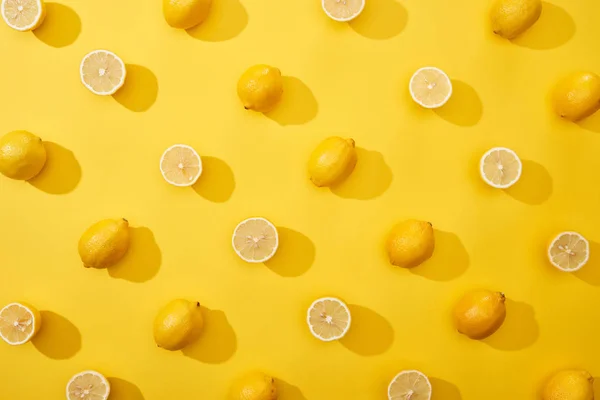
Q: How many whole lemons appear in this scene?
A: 12